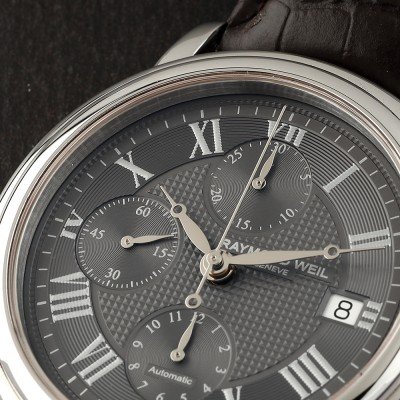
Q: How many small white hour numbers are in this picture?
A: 12